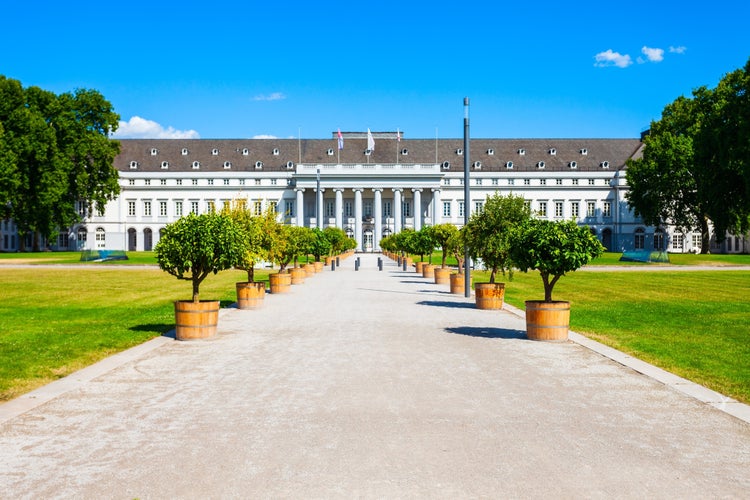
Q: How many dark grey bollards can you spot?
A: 8